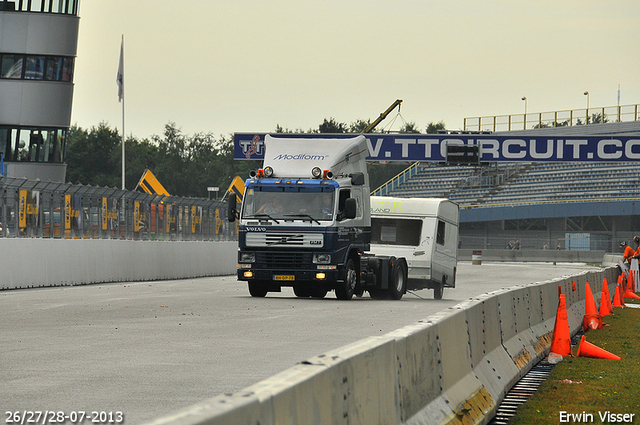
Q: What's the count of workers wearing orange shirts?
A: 2